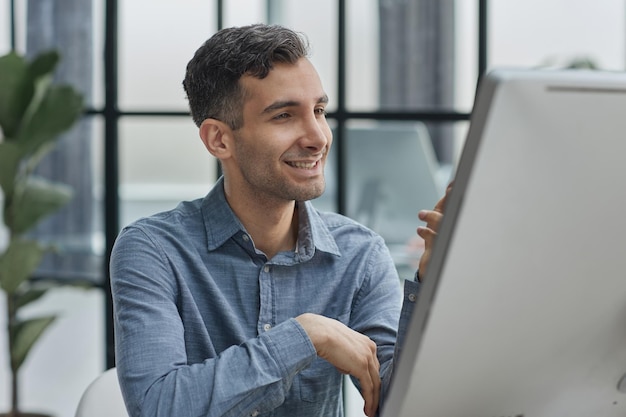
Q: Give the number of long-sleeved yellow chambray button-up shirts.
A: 0